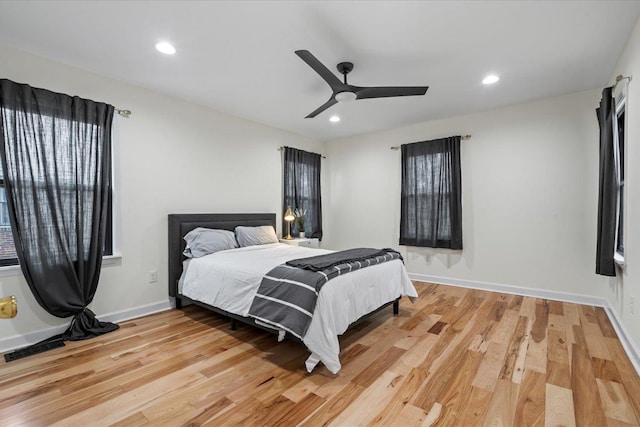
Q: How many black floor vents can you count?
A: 1